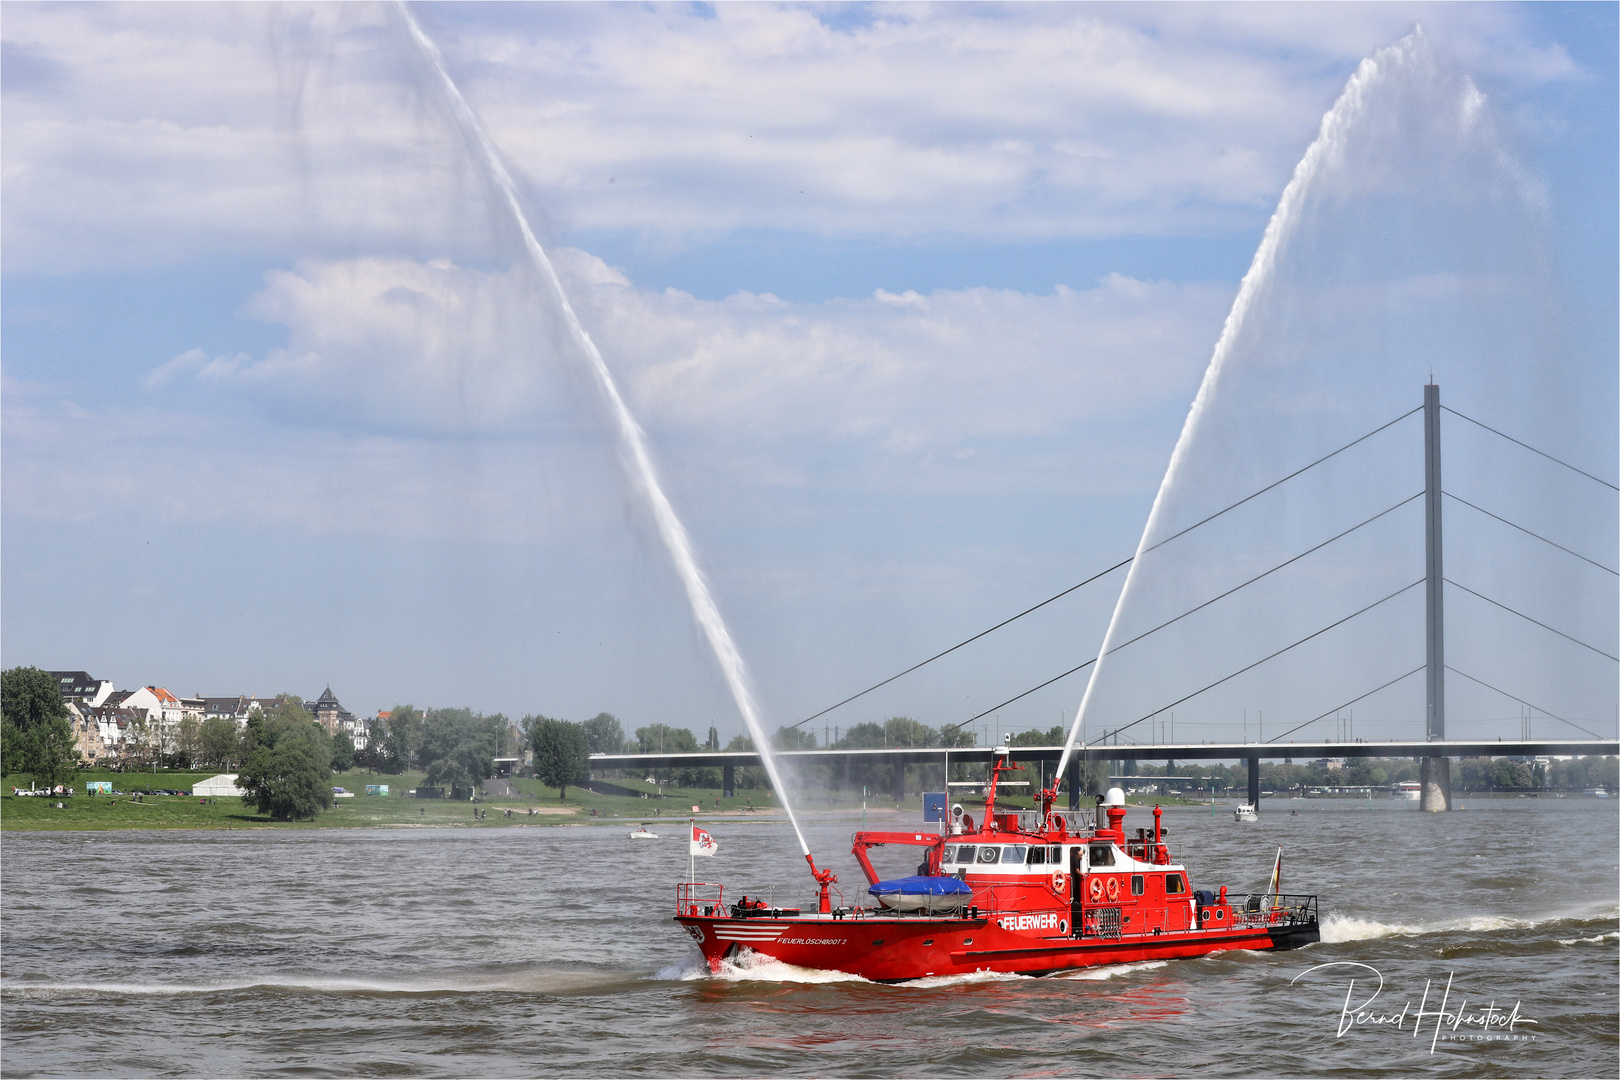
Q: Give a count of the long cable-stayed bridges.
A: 1